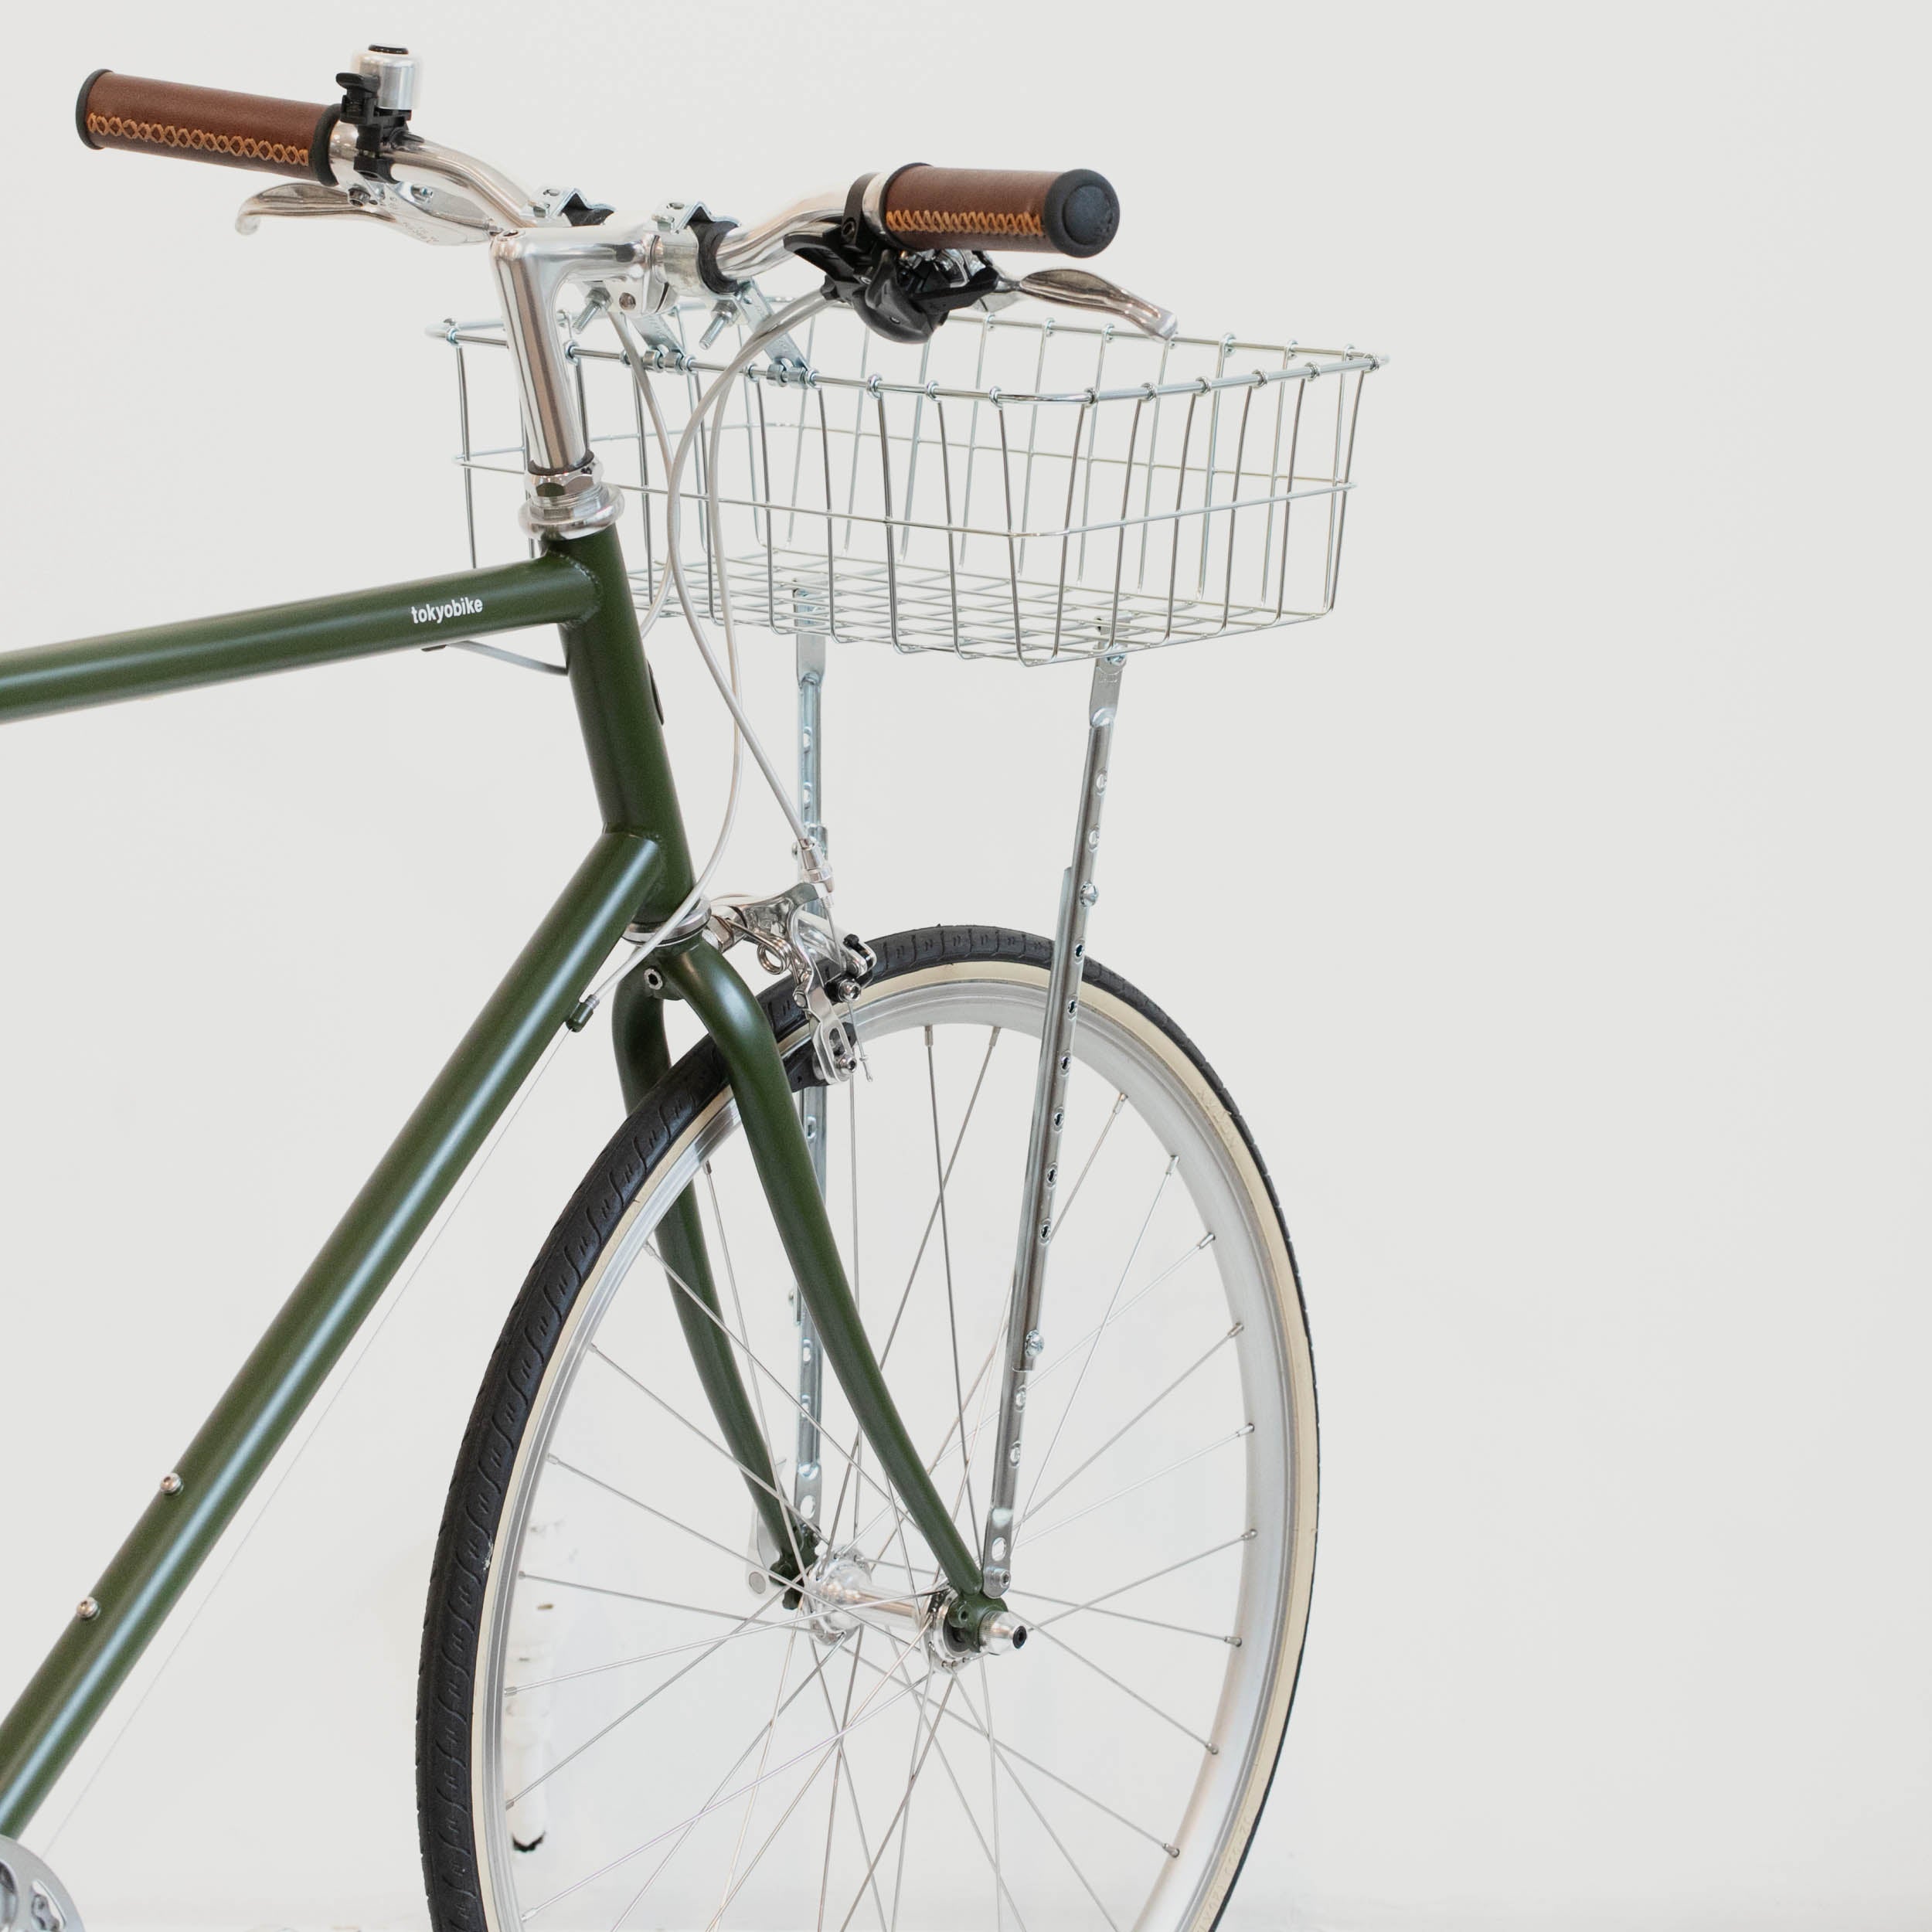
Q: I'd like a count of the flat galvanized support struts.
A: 2